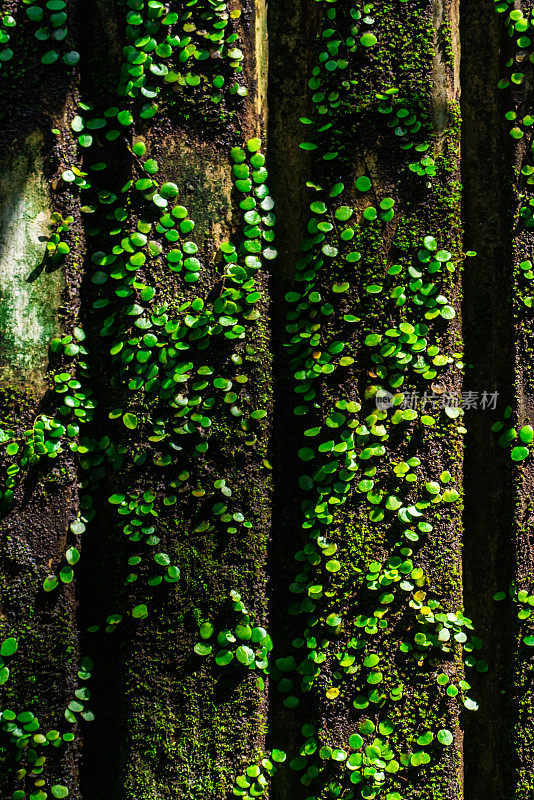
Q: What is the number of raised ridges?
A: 4